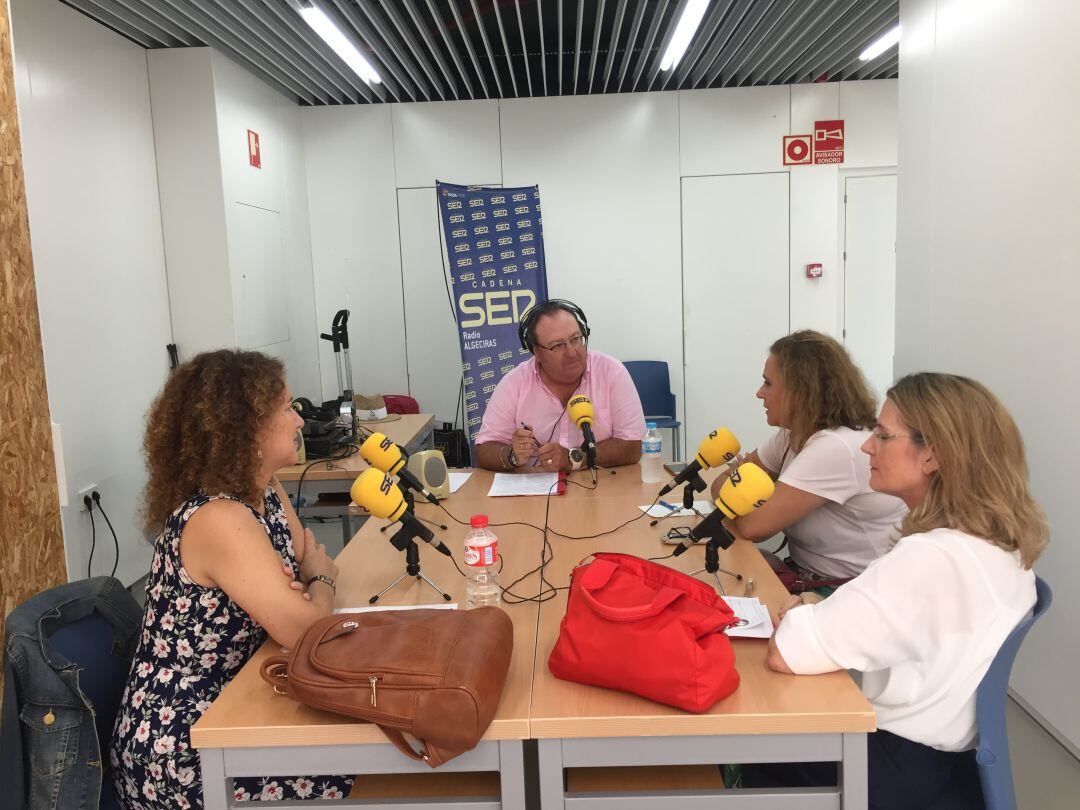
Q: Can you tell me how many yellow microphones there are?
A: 5